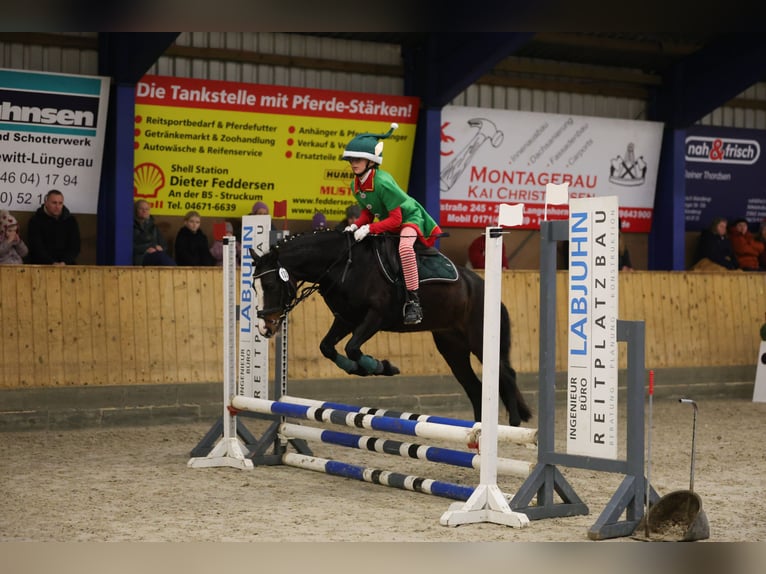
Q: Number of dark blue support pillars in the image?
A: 3